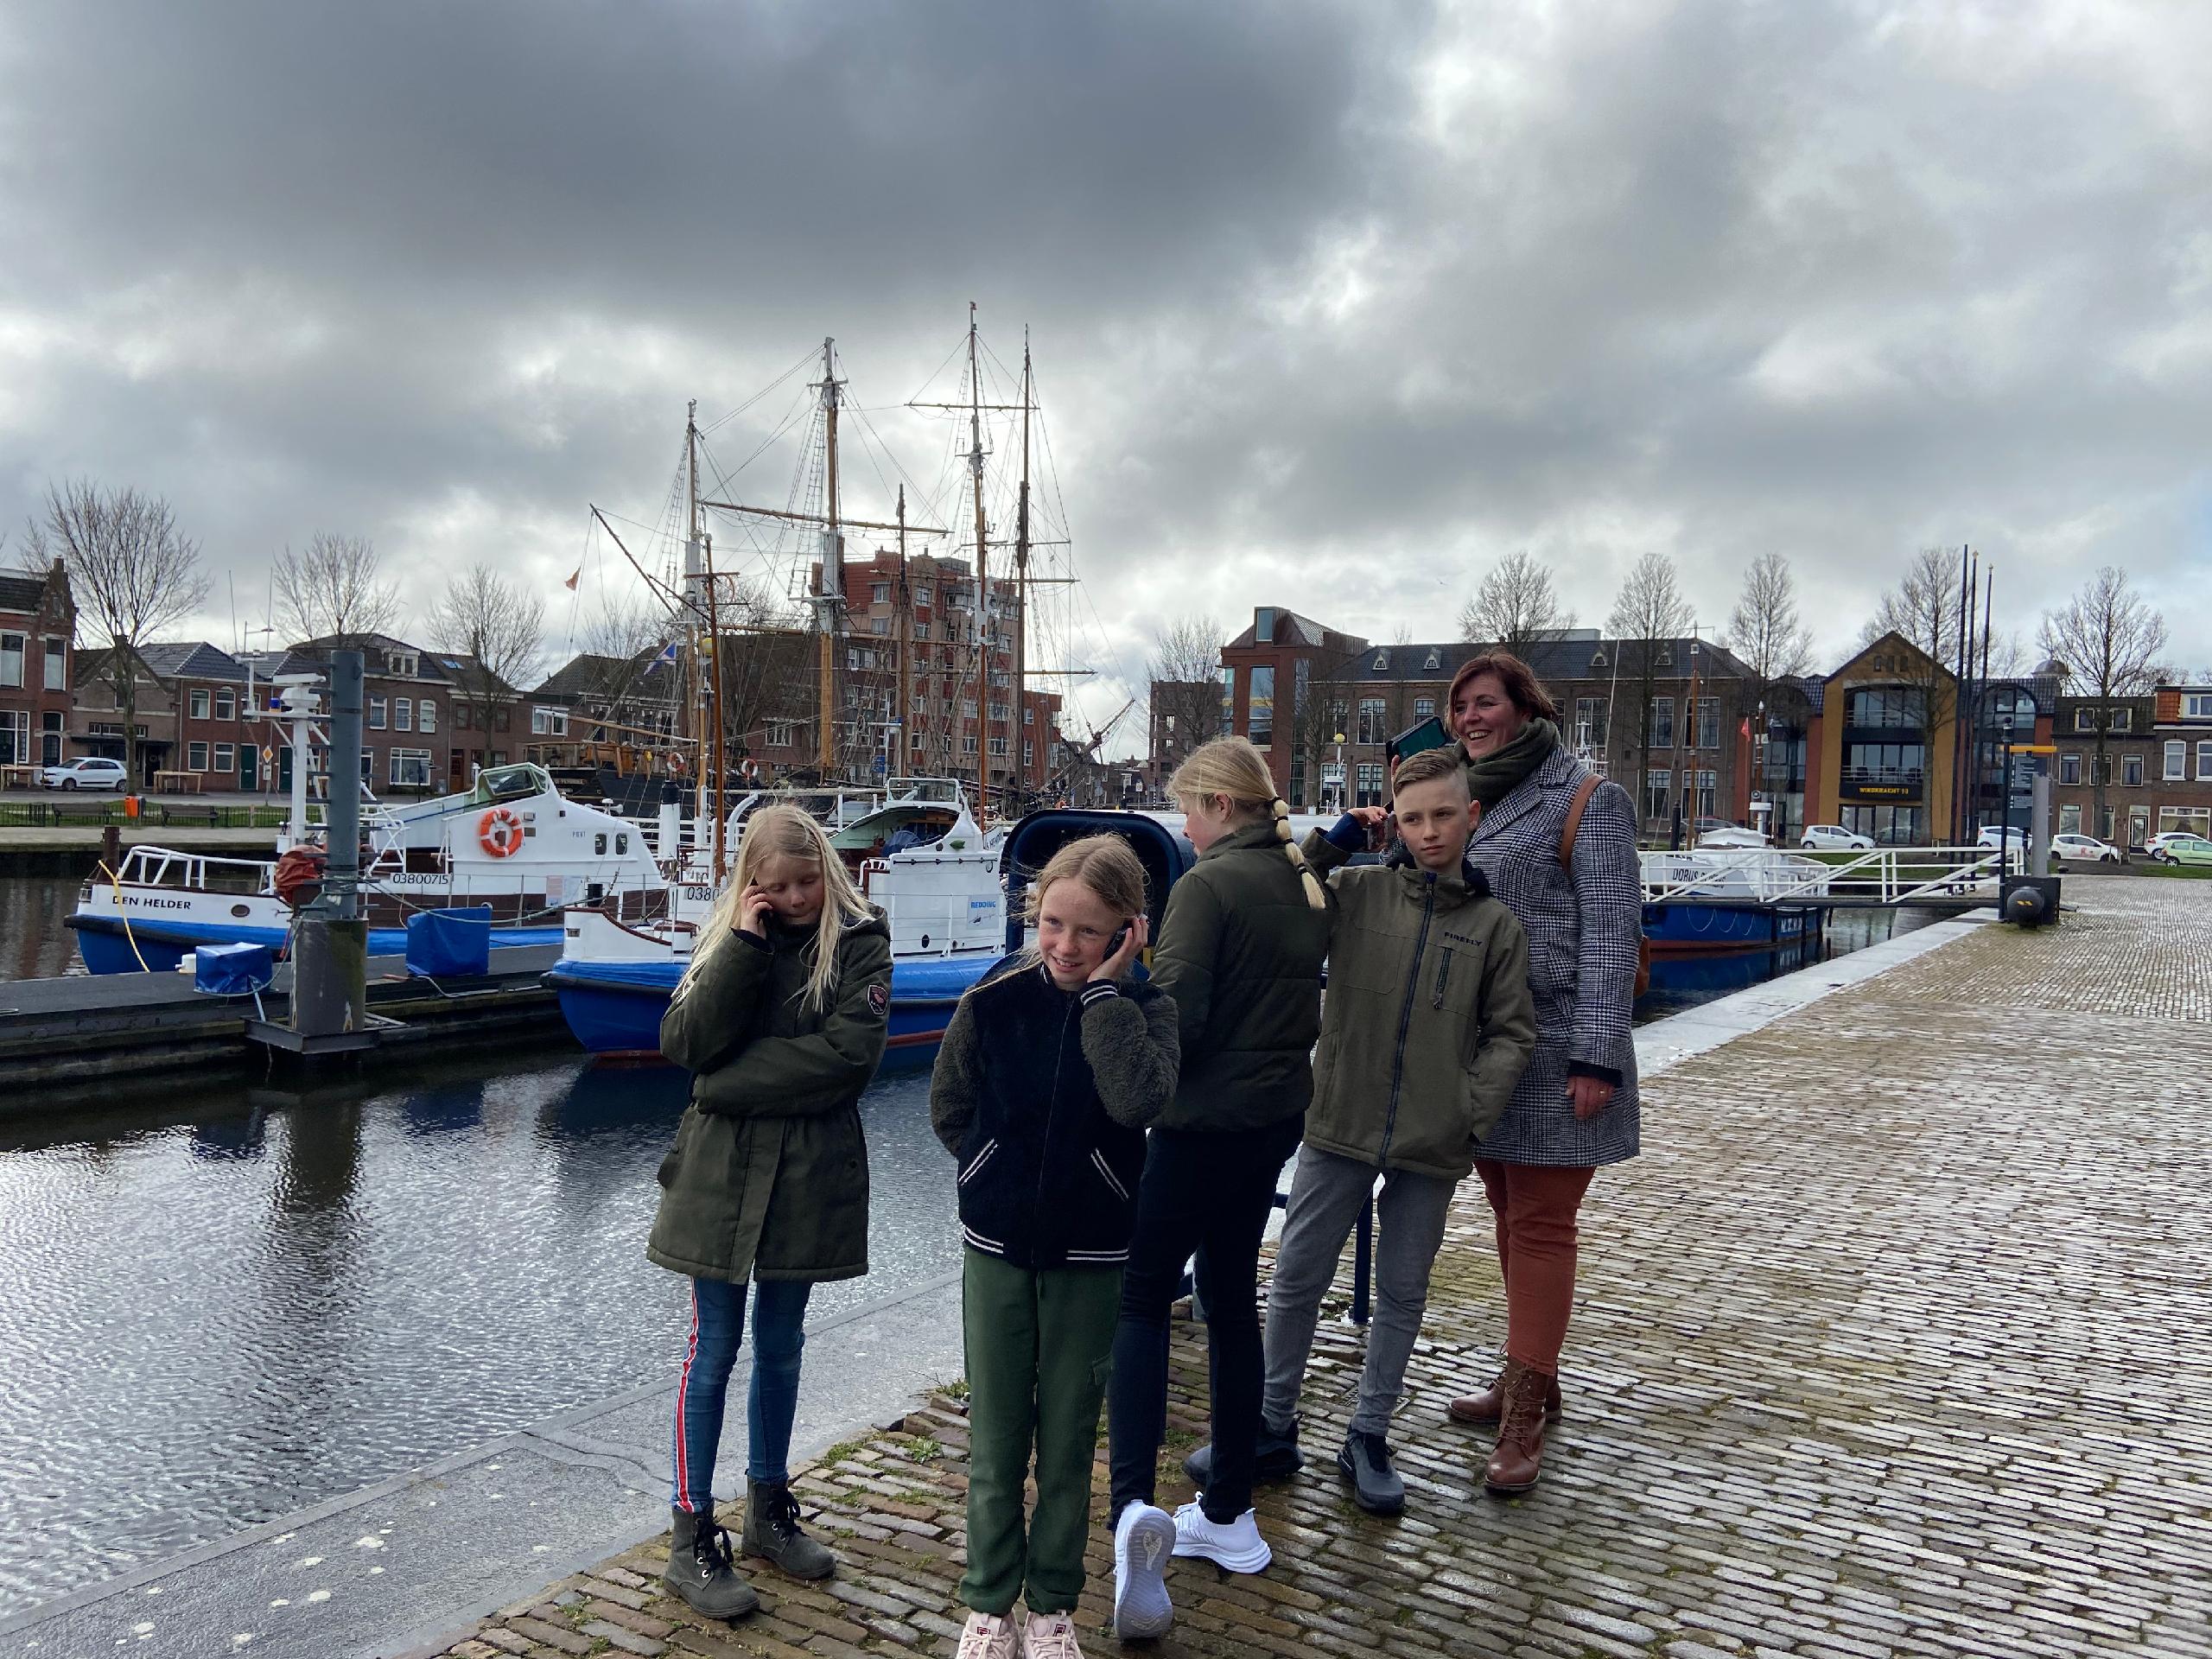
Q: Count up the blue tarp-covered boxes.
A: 2